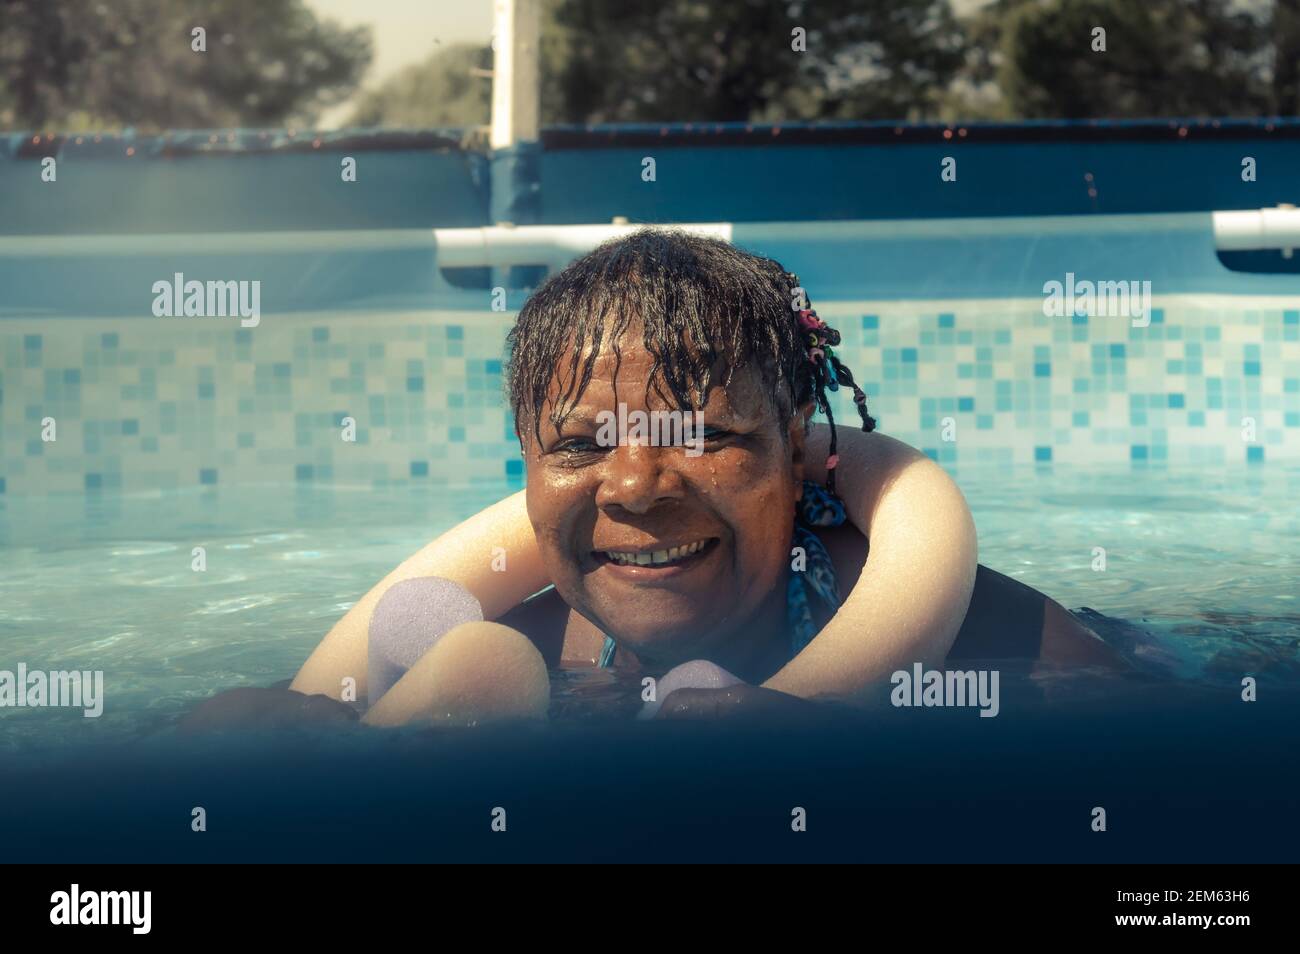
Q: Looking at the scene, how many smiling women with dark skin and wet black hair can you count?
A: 1